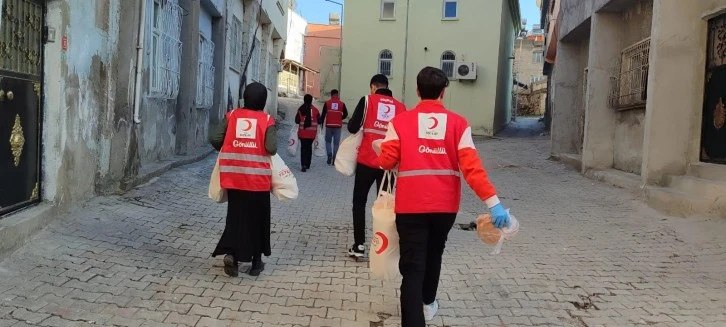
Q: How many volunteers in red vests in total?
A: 5